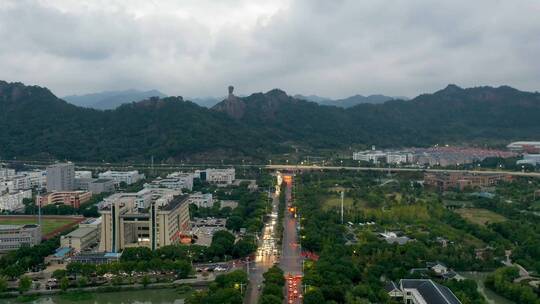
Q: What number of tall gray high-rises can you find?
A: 1